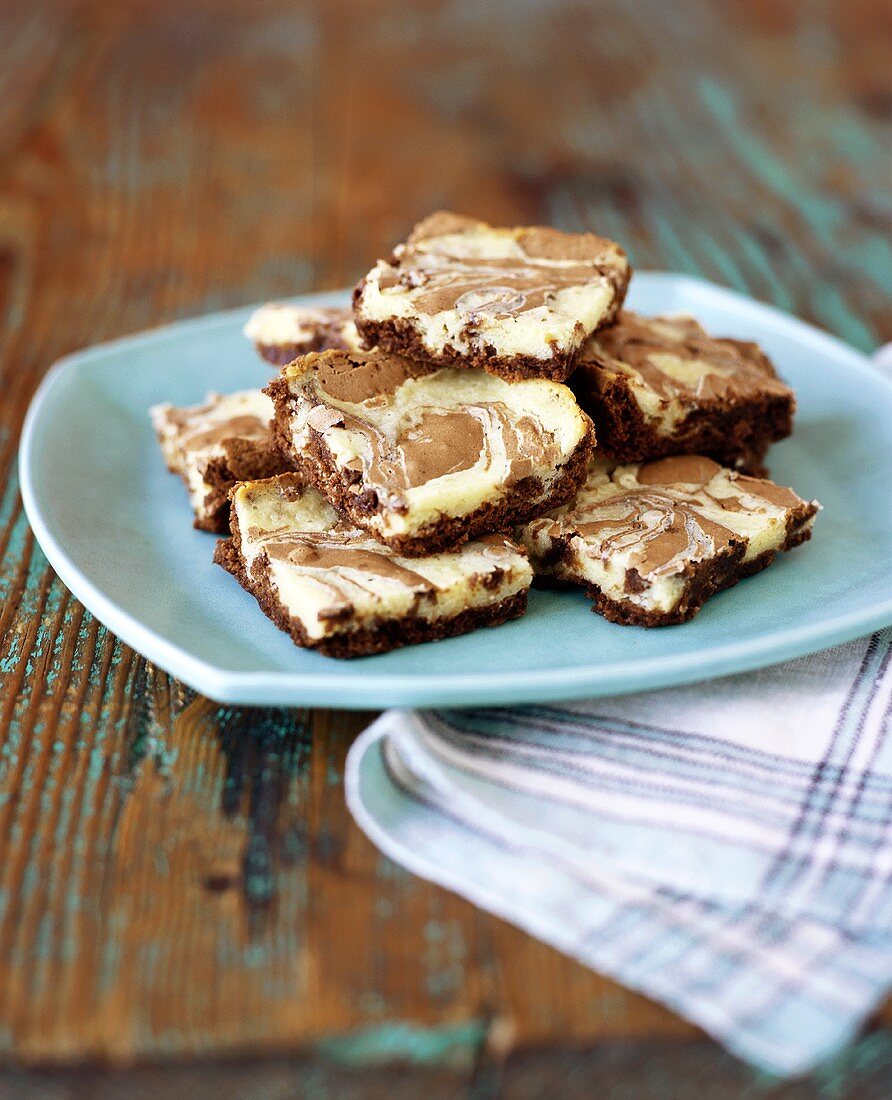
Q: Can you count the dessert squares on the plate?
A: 7